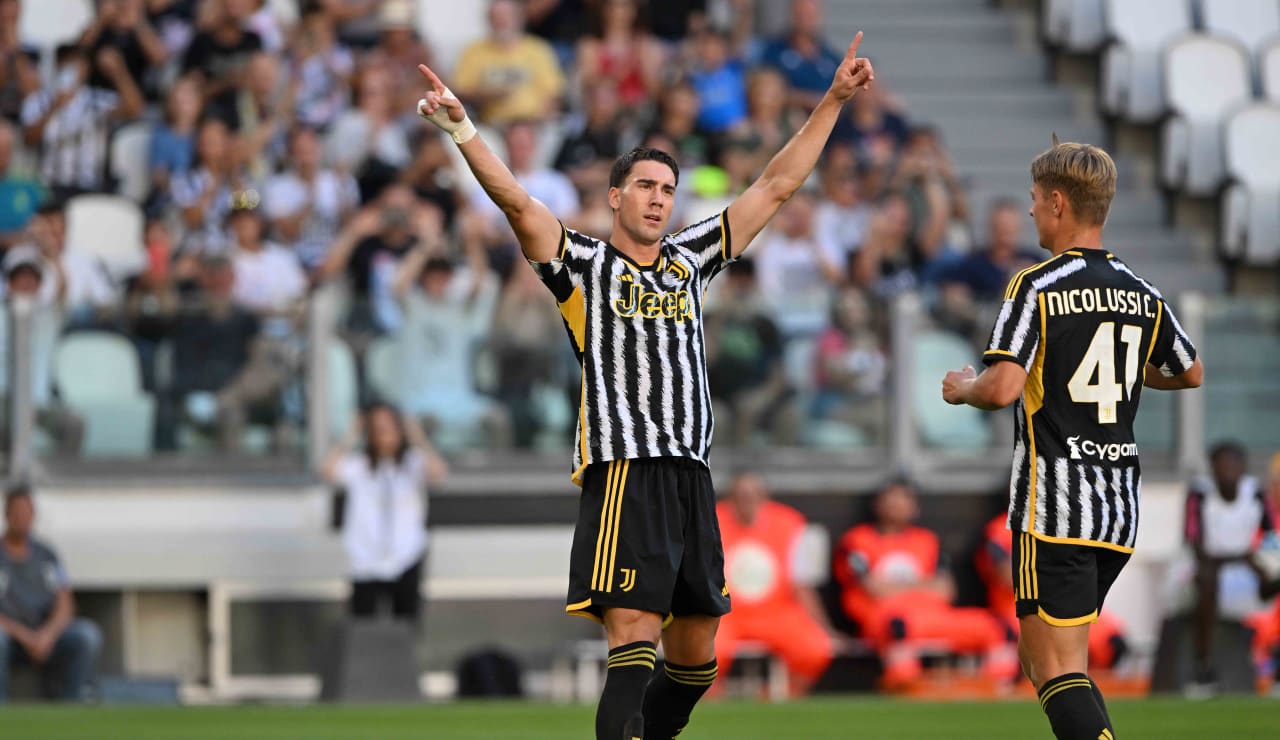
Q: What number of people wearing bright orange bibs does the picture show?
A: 3